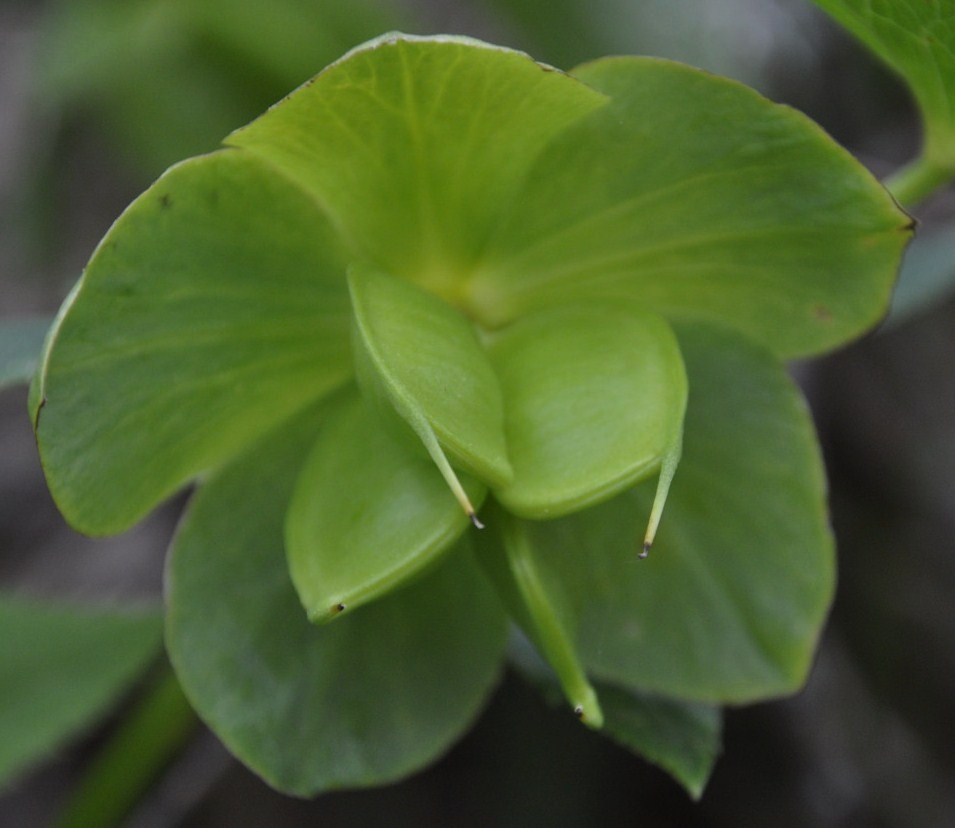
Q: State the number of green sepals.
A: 5